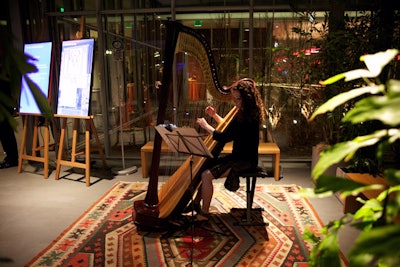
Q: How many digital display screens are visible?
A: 2